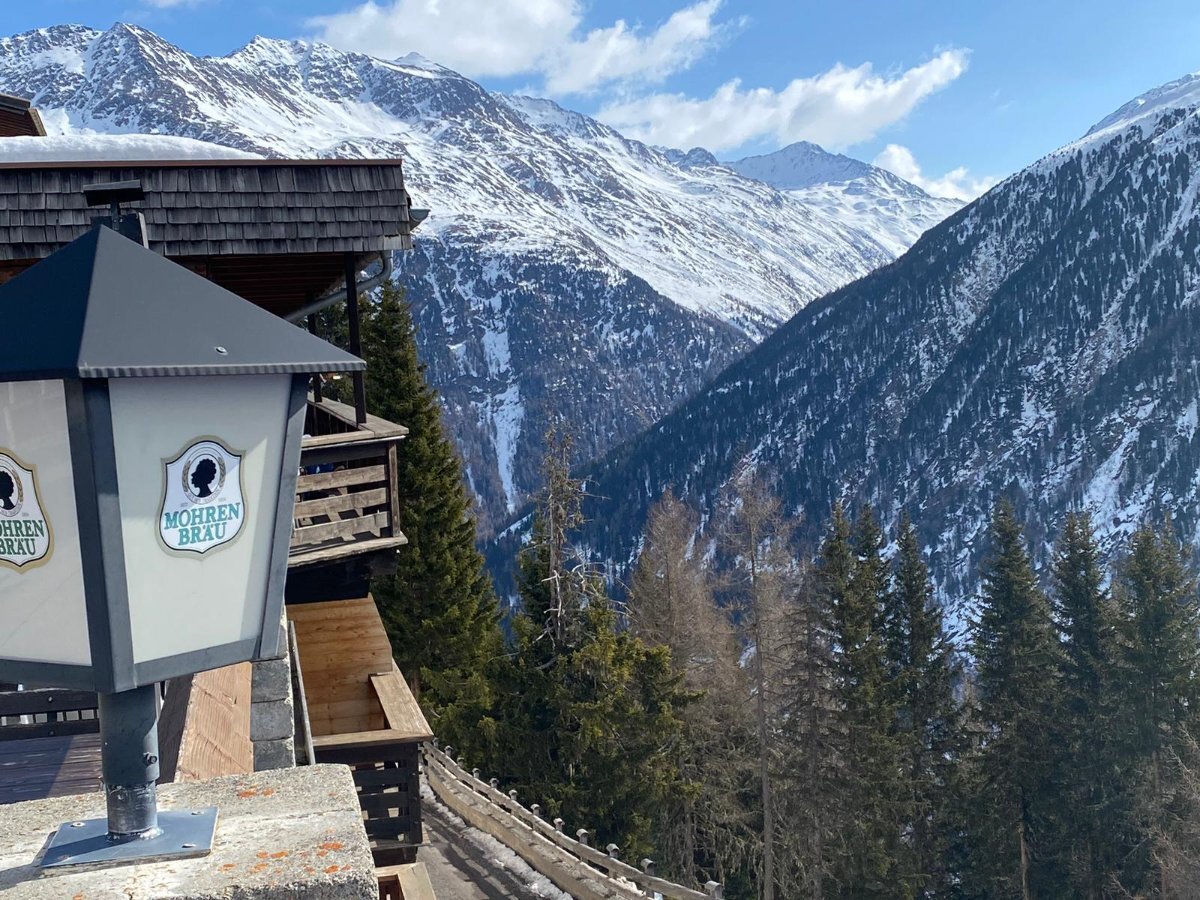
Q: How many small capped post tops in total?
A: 12